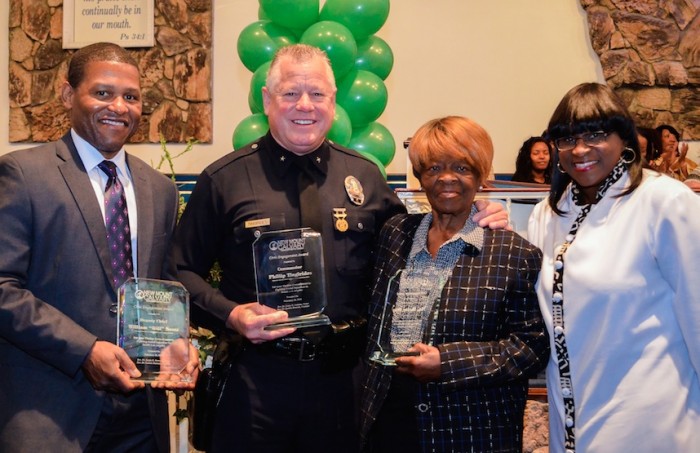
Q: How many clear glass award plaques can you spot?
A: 3